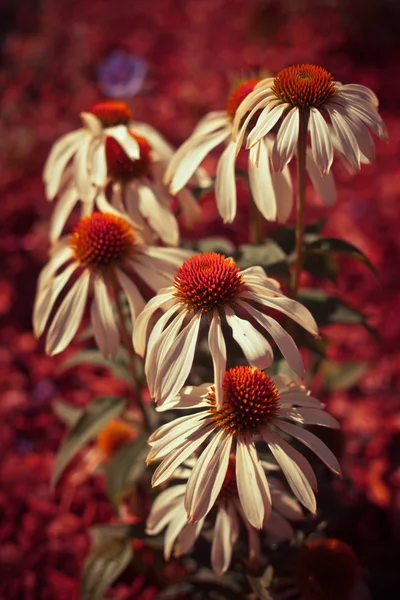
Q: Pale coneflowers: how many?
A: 8